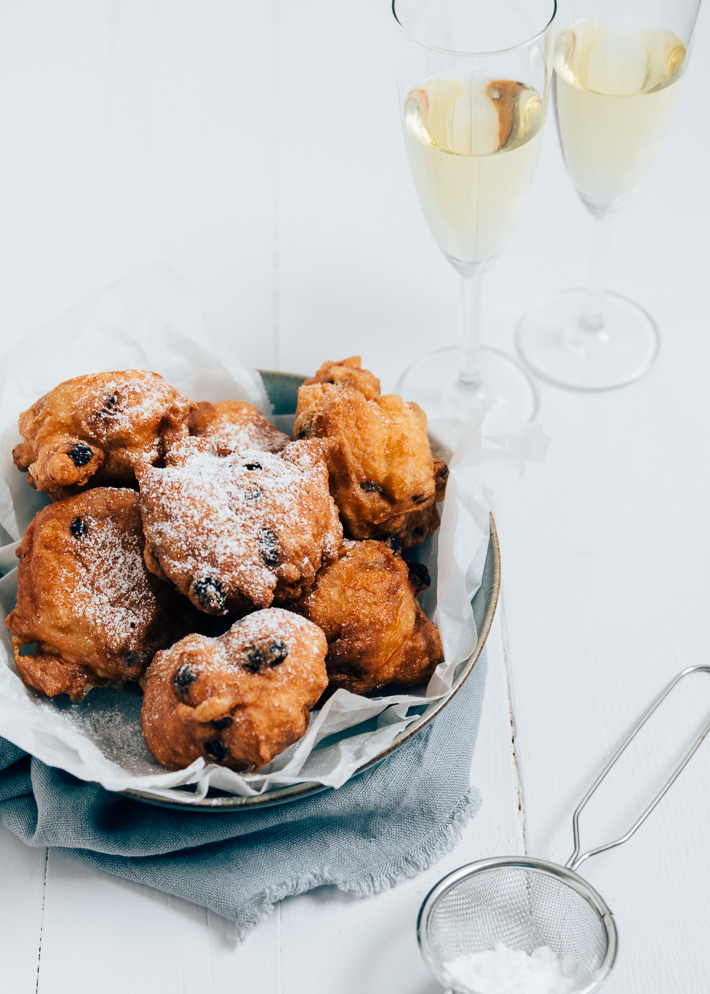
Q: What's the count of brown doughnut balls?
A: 7